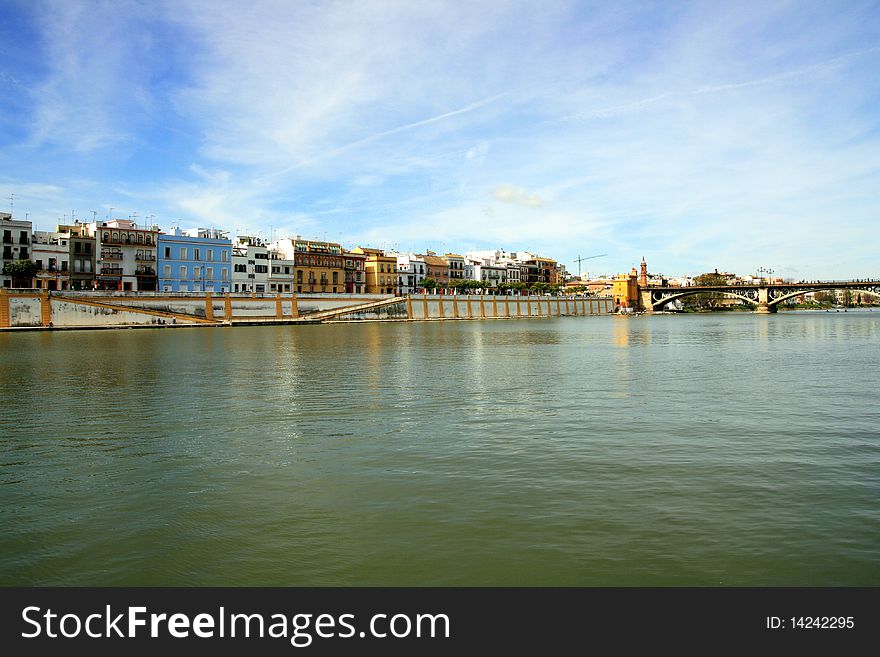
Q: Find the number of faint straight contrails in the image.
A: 2